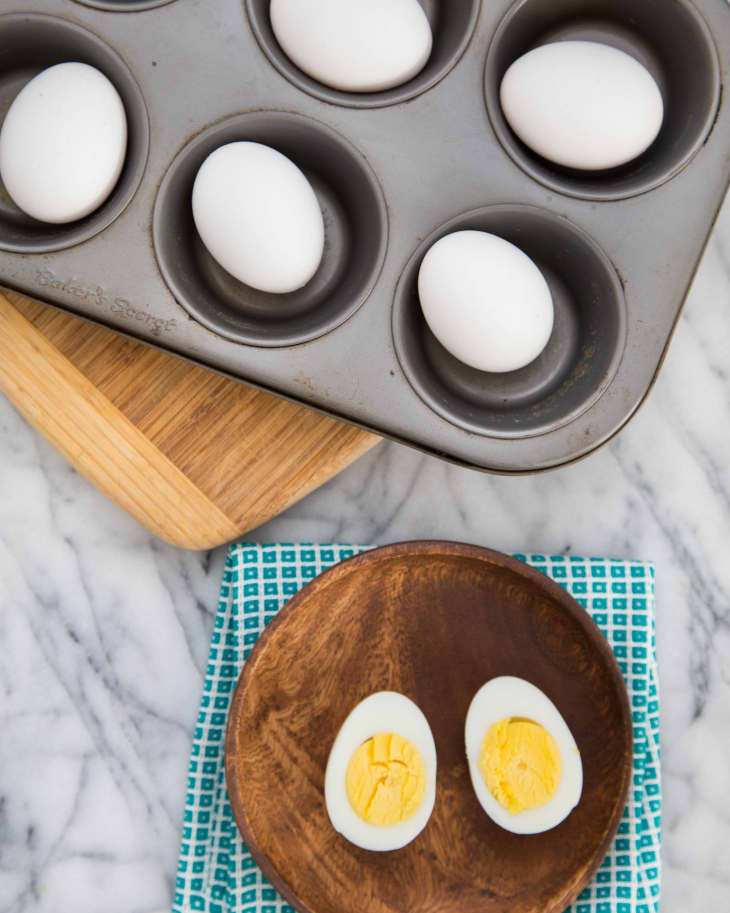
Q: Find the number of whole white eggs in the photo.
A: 5